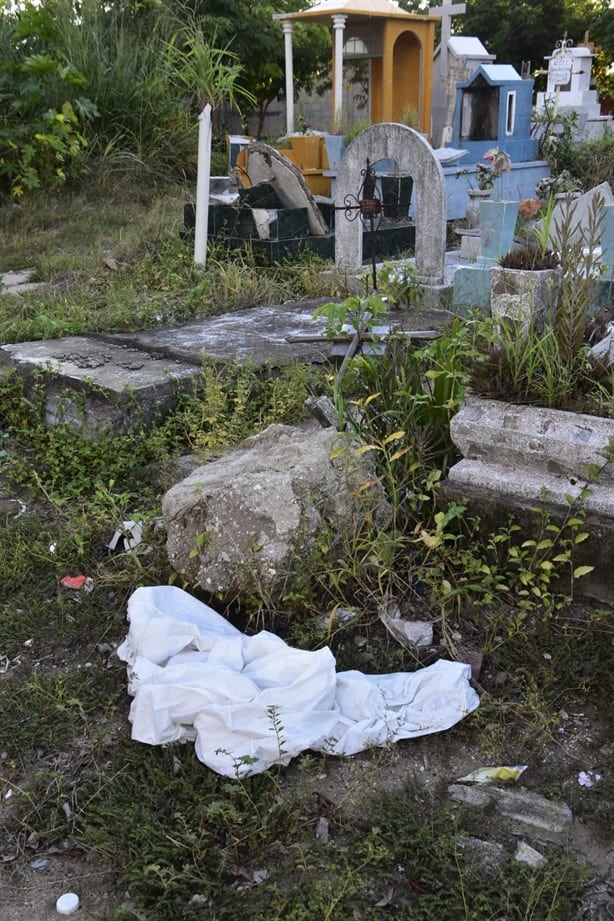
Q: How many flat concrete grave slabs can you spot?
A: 2